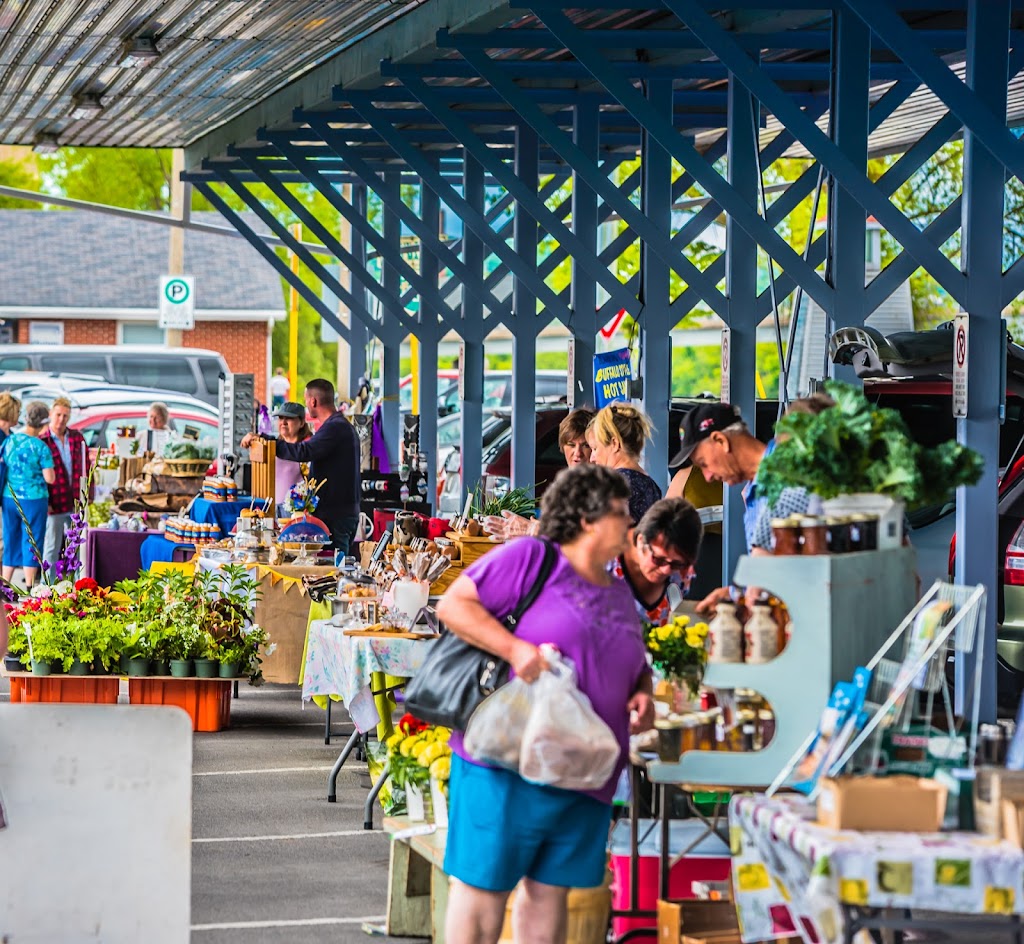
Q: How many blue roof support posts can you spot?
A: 10